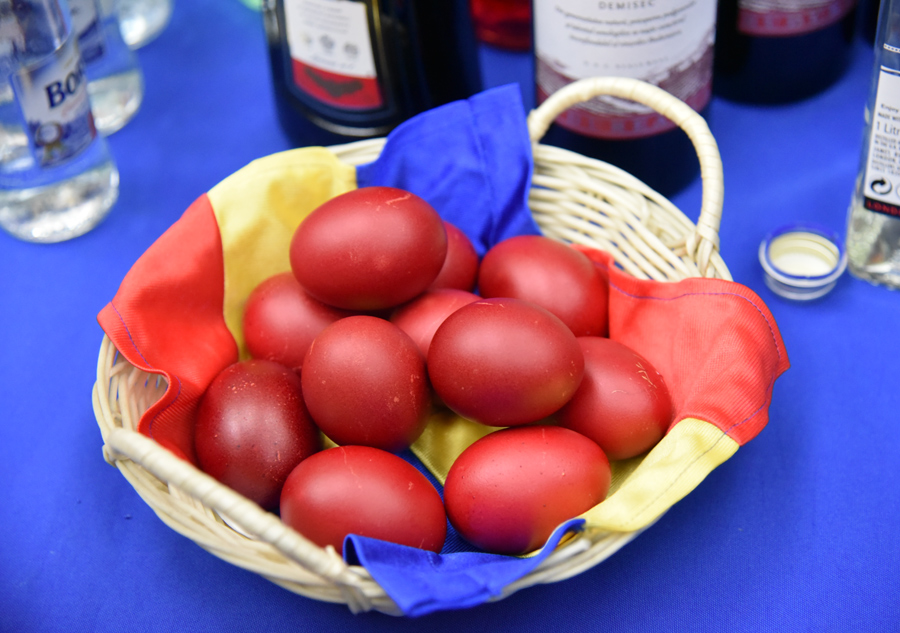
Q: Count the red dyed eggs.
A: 11